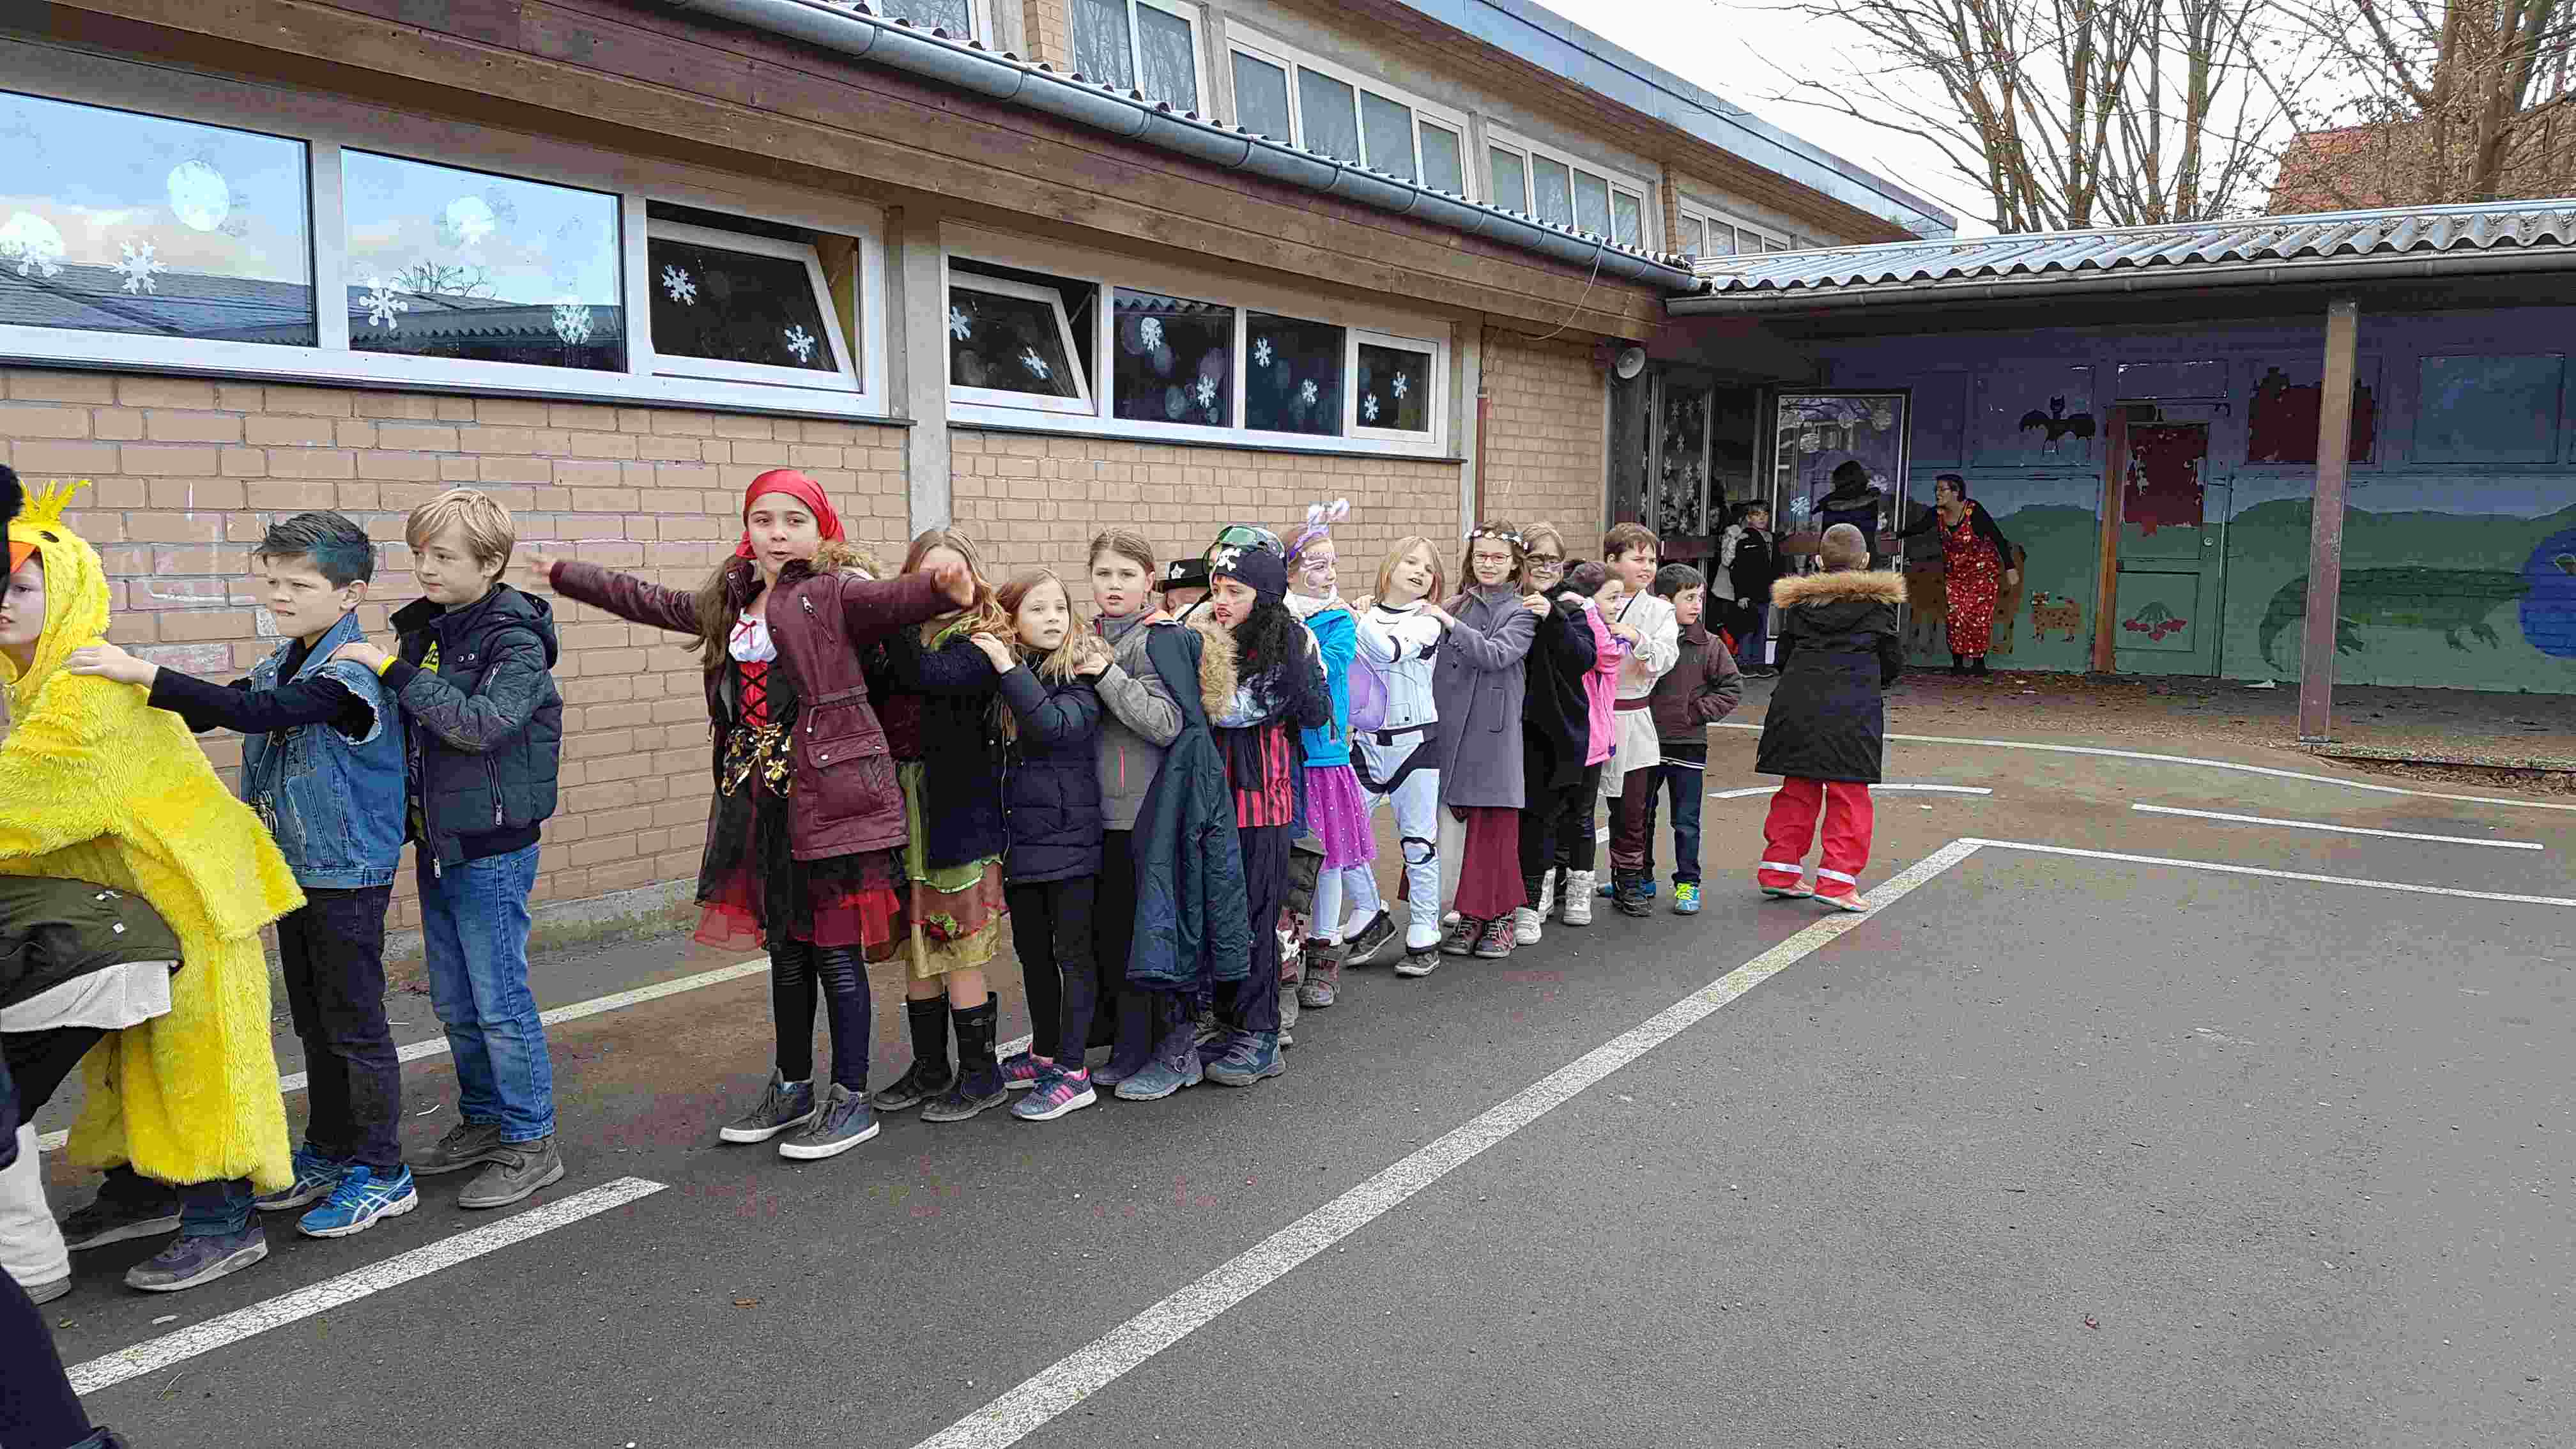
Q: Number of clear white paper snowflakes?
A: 14